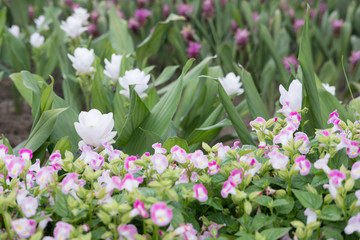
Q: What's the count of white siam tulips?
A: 12